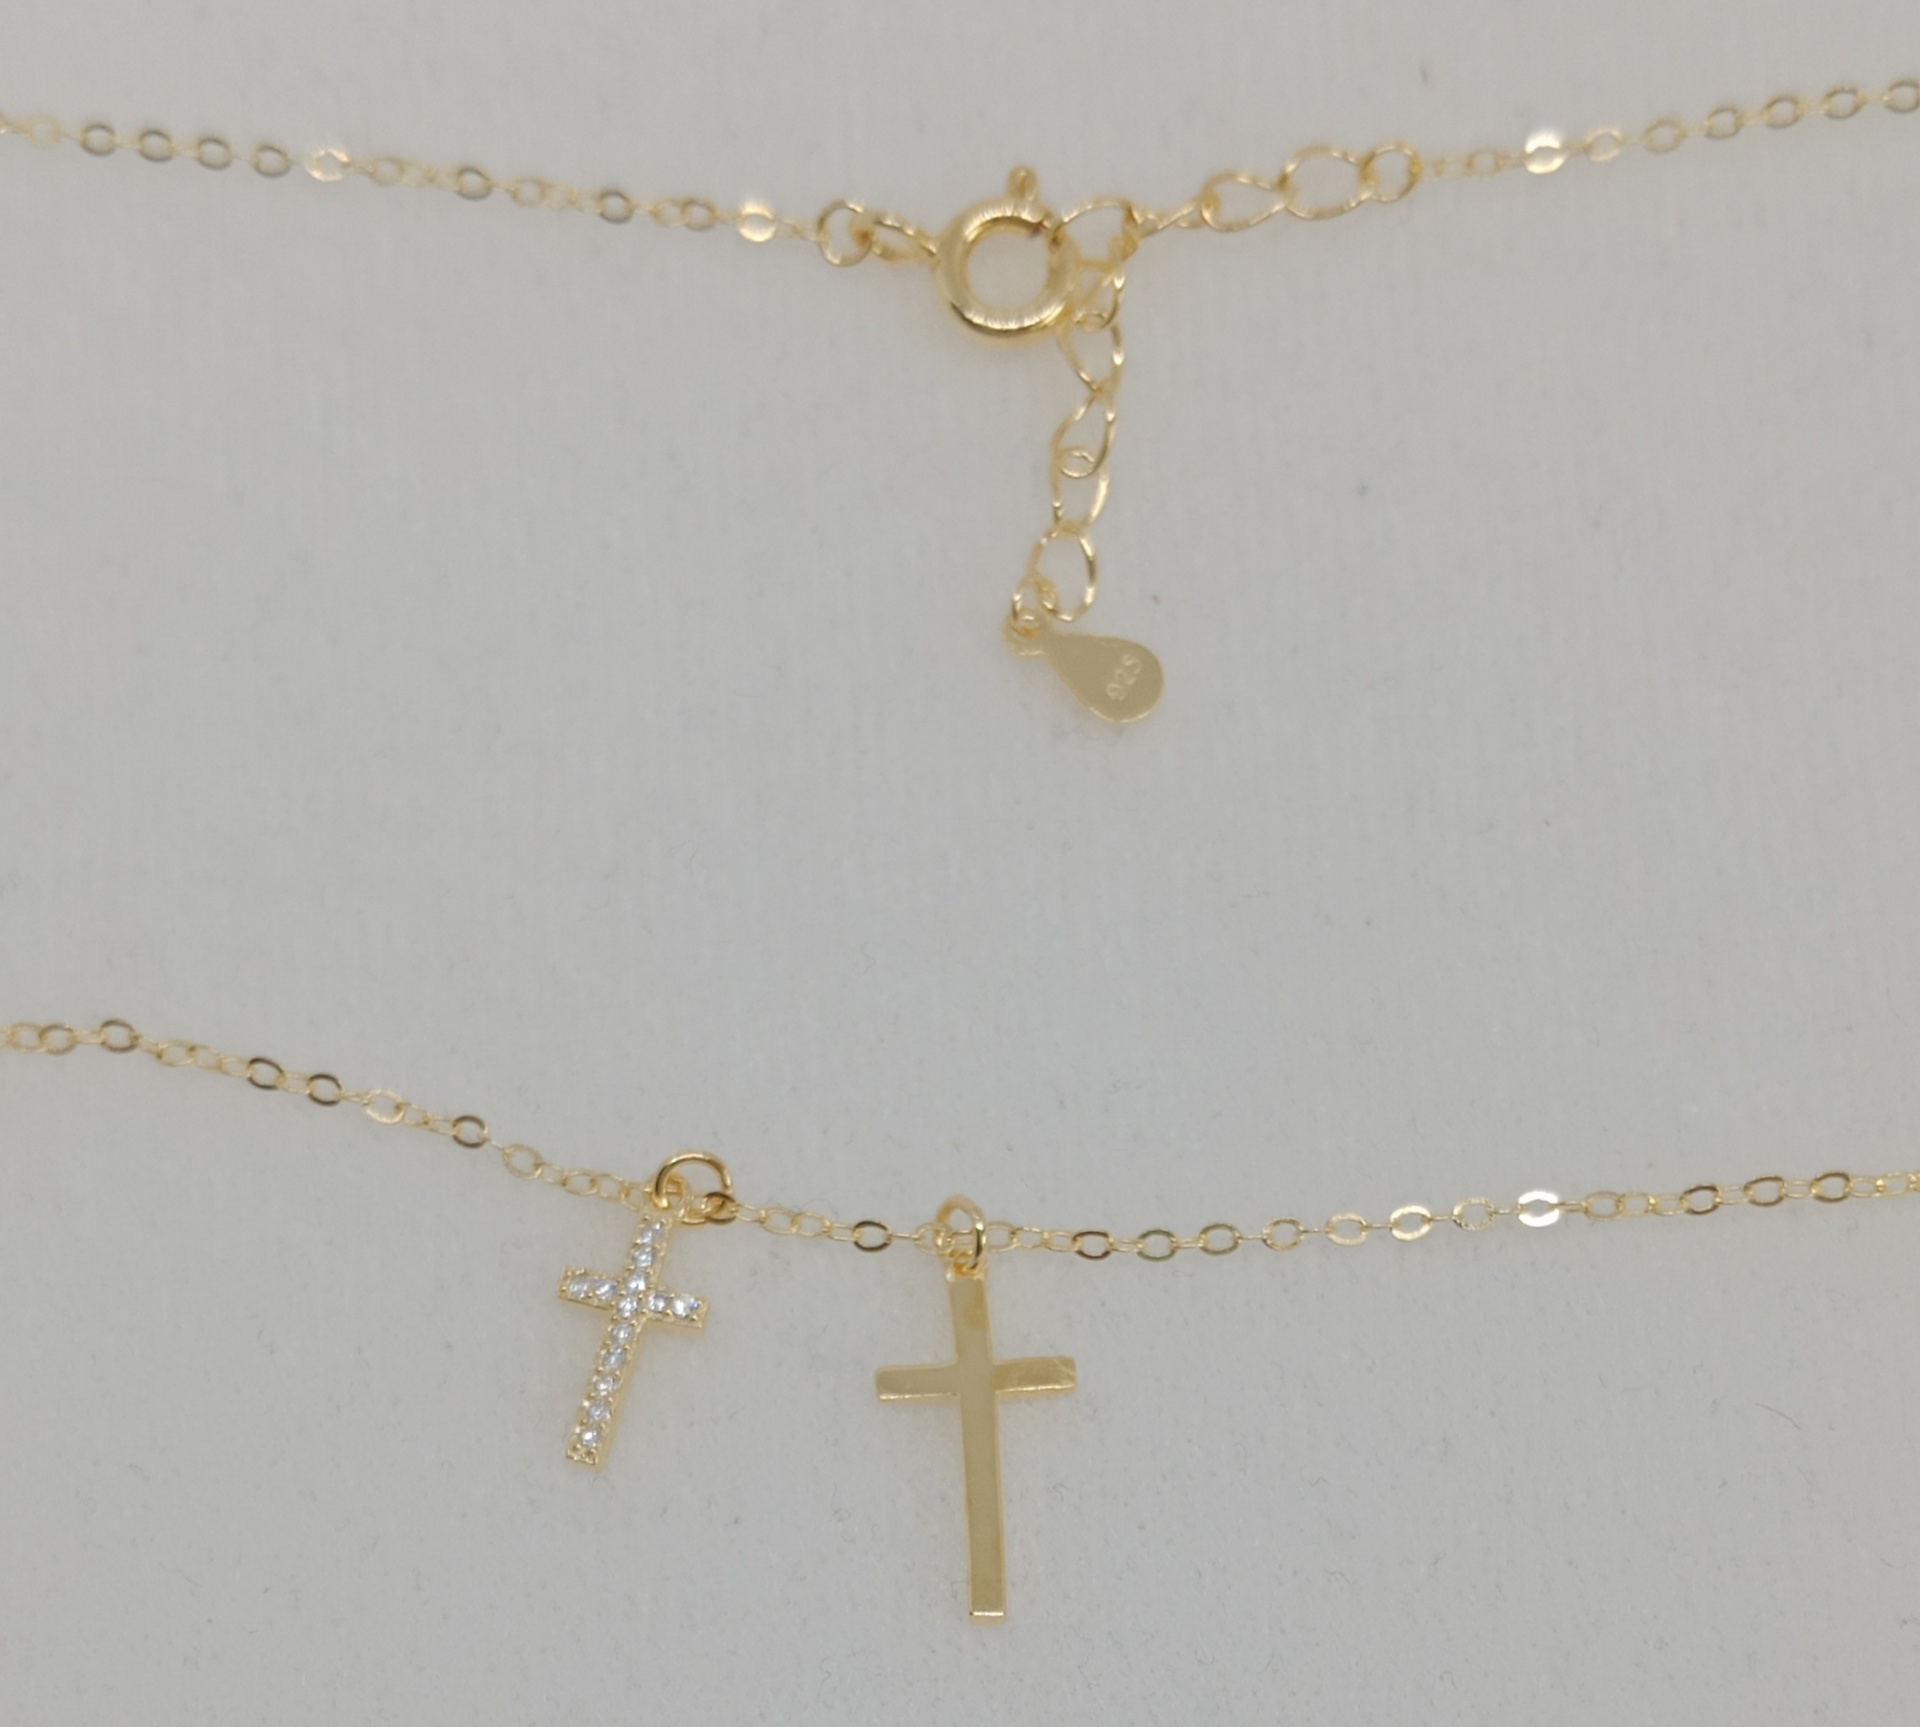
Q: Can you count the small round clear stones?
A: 13